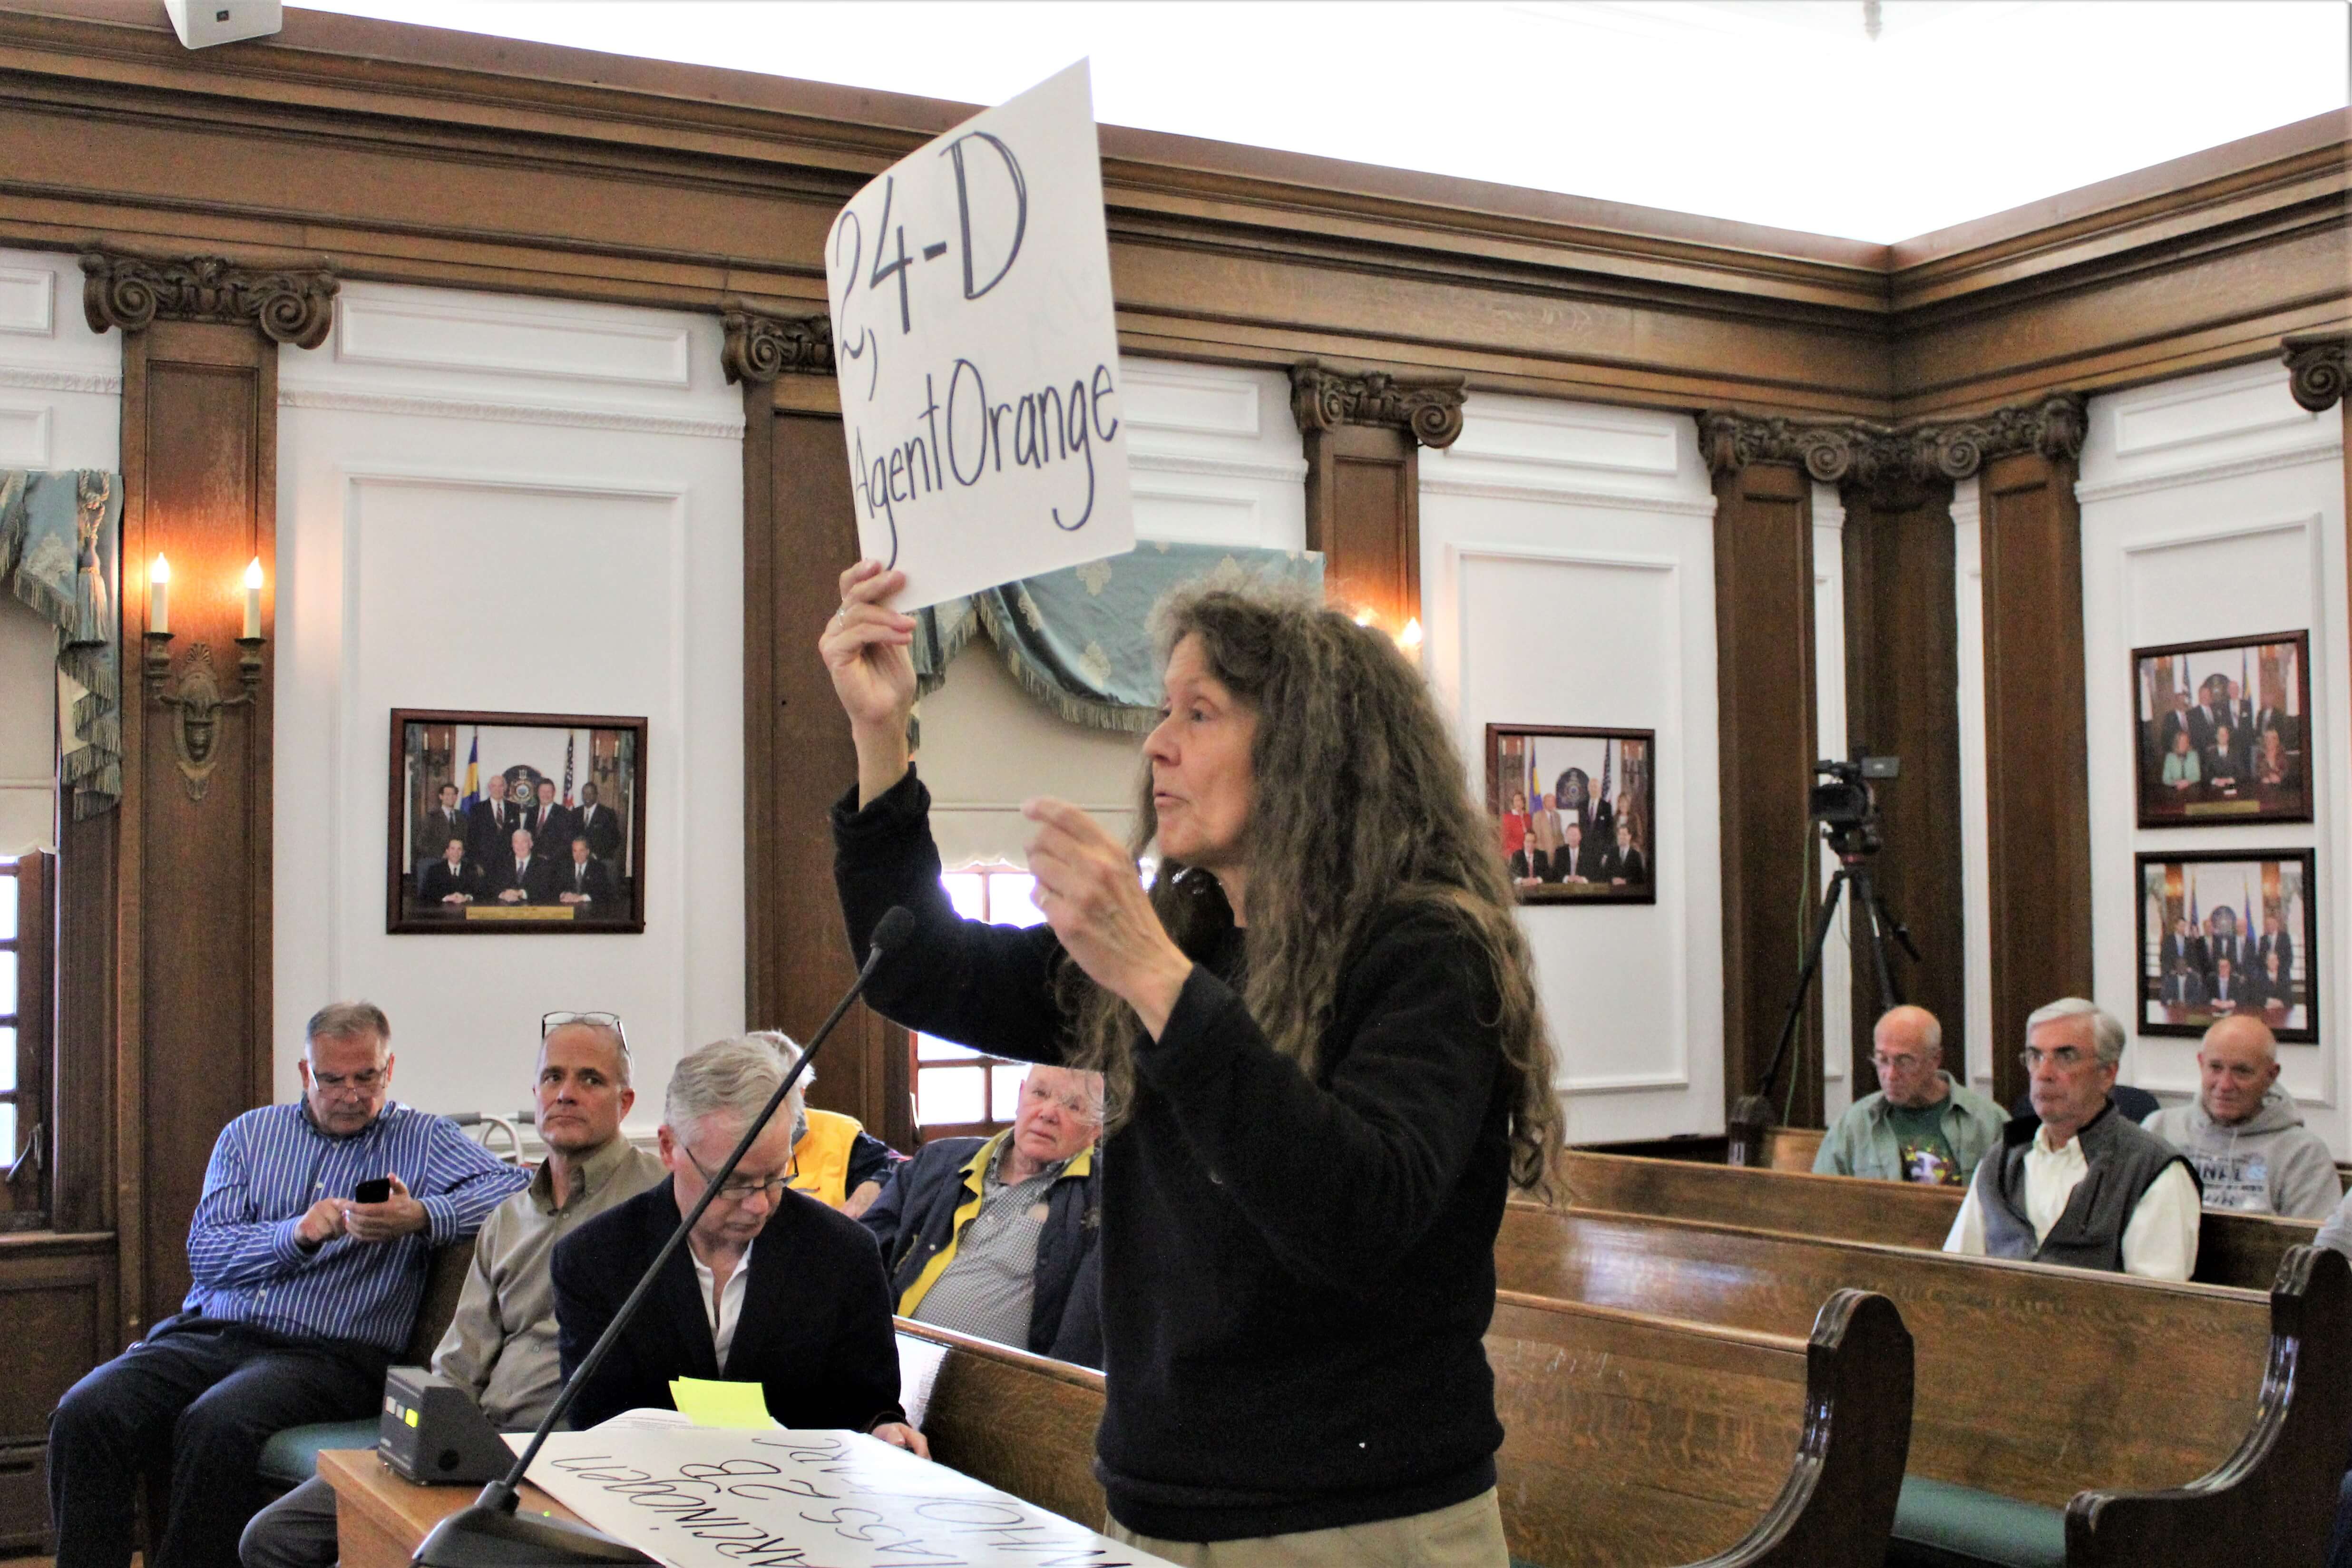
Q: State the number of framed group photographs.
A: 4